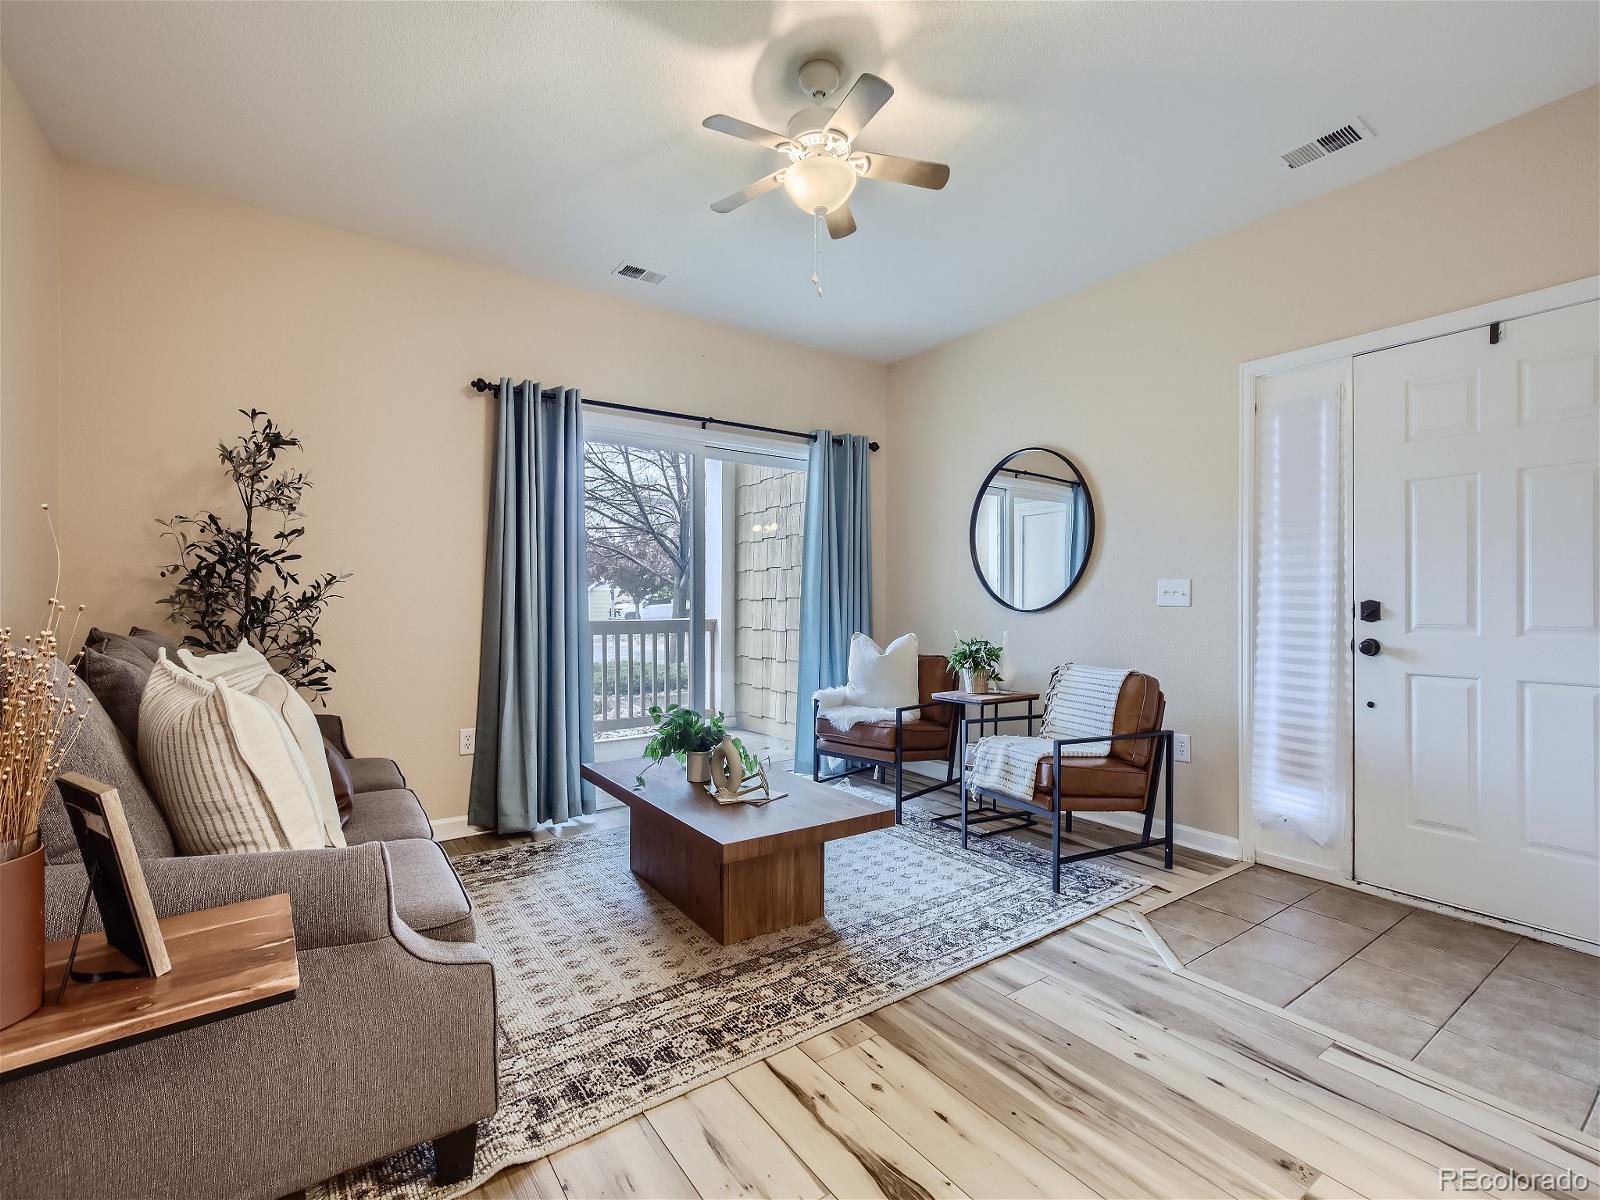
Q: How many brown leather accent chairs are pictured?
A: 2